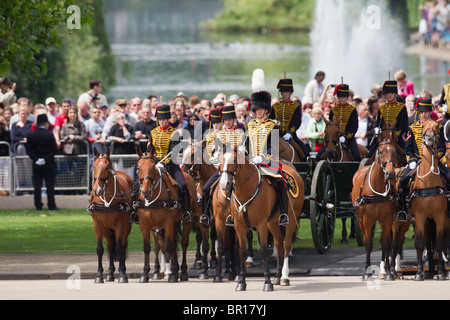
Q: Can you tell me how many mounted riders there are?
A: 9